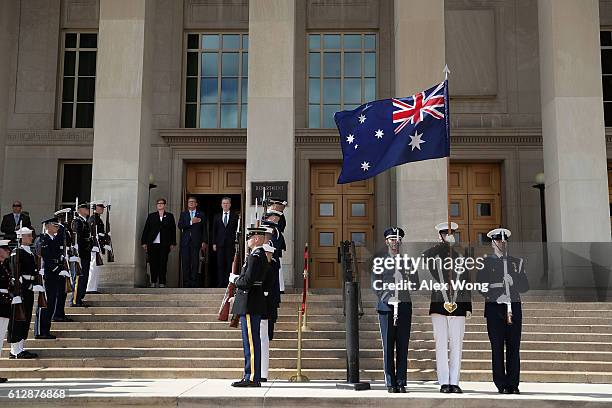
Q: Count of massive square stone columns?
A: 4